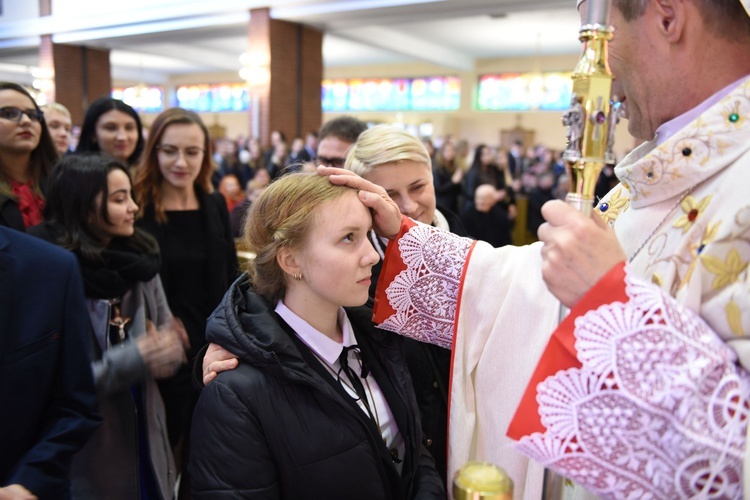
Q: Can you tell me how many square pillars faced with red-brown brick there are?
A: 2